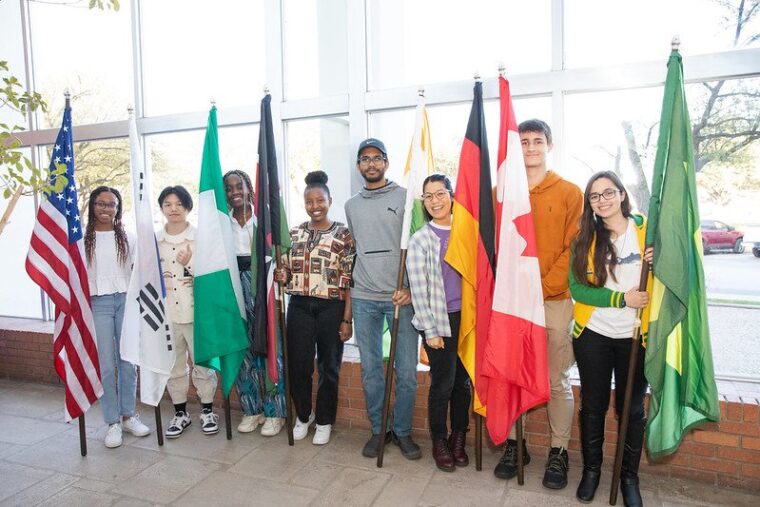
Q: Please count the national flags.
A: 8